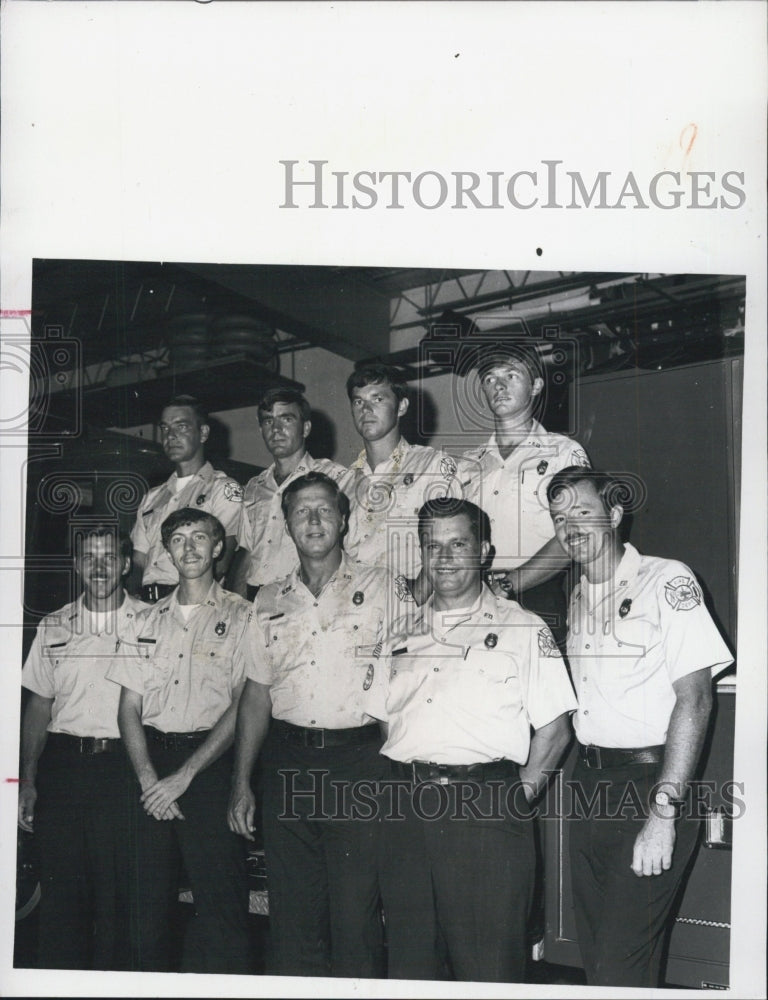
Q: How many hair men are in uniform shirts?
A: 9